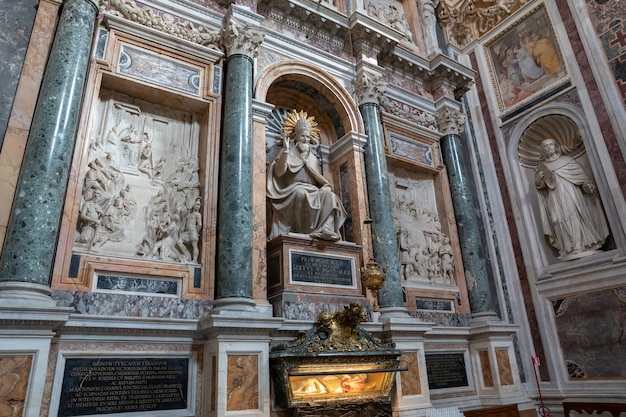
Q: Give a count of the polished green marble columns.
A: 4